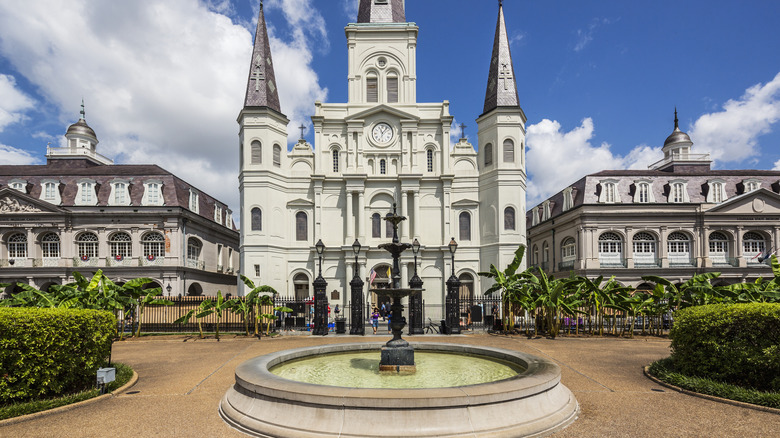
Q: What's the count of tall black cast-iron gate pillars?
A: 4